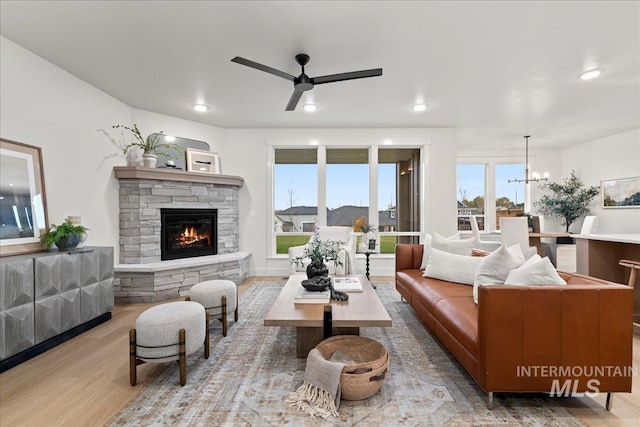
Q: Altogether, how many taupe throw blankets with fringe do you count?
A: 1